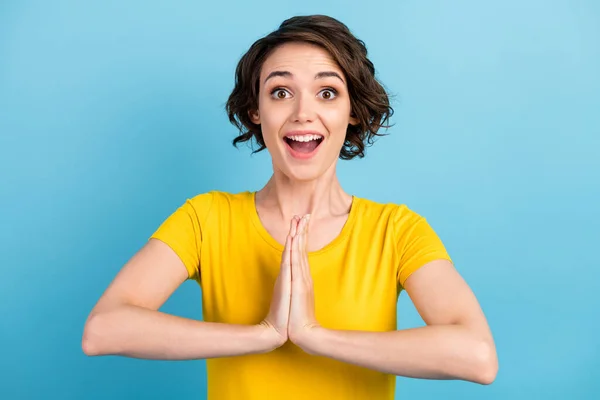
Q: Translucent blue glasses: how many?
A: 0